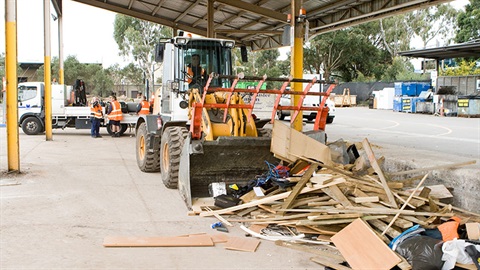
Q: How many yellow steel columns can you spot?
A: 4